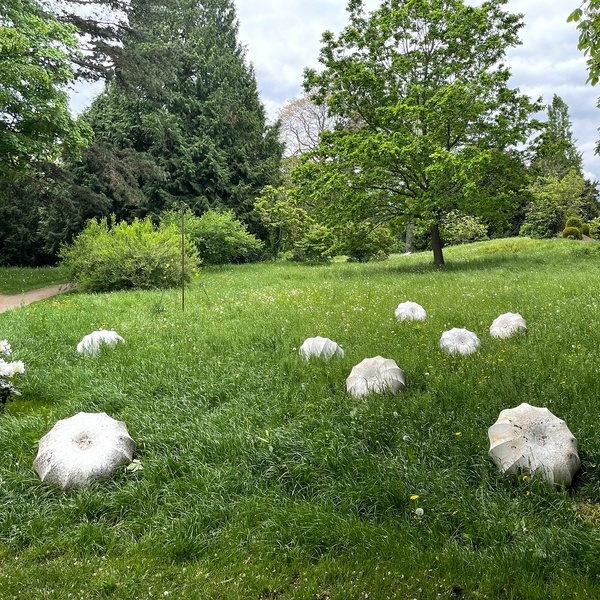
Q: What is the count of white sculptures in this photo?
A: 8